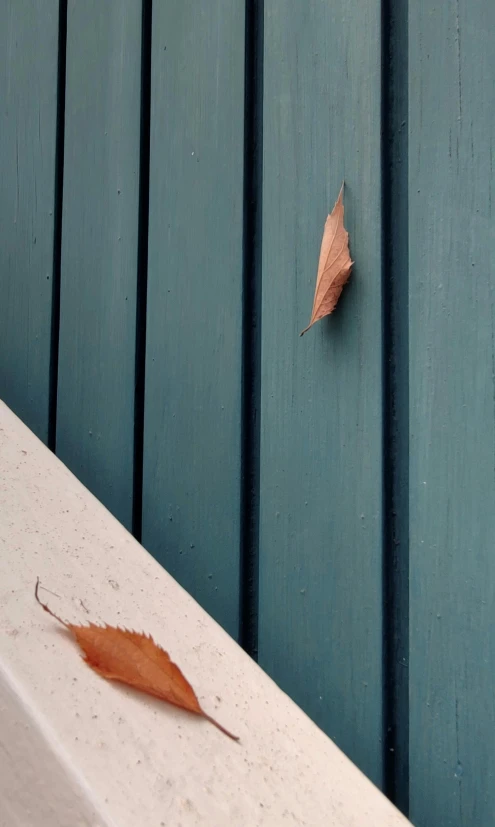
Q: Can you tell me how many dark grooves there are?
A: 4